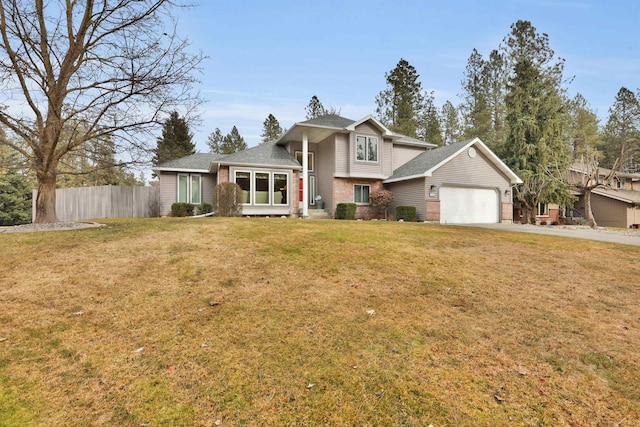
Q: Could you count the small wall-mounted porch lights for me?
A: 2